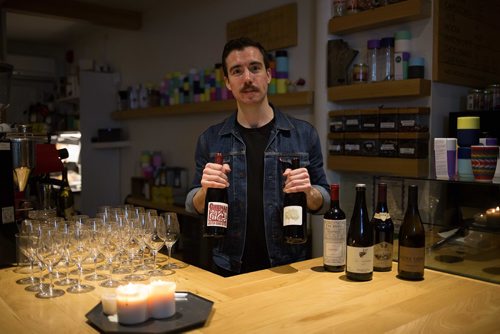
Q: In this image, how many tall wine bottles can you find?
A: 6